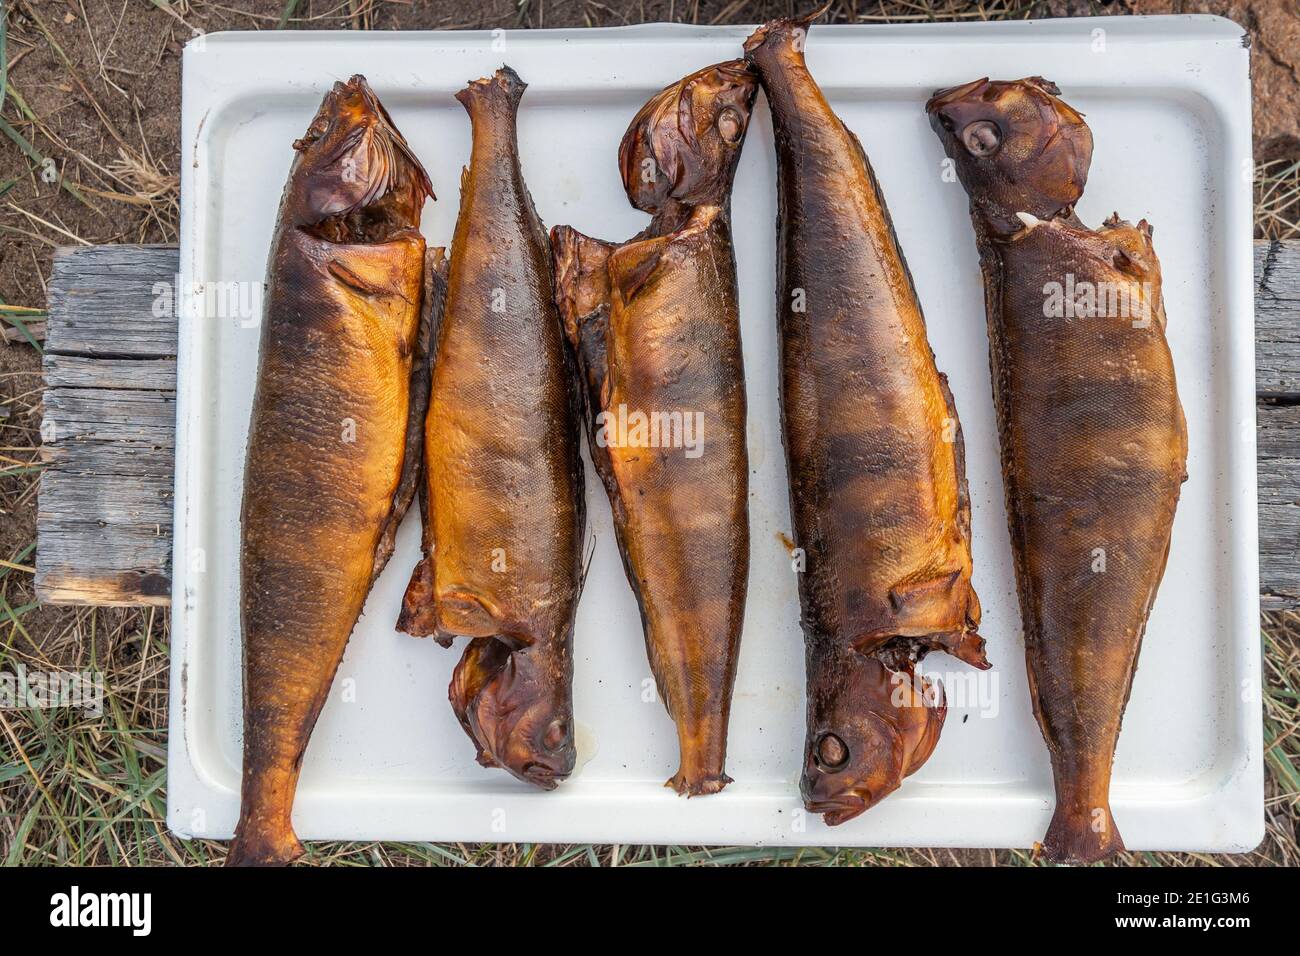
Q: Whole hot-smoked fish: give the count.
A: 5